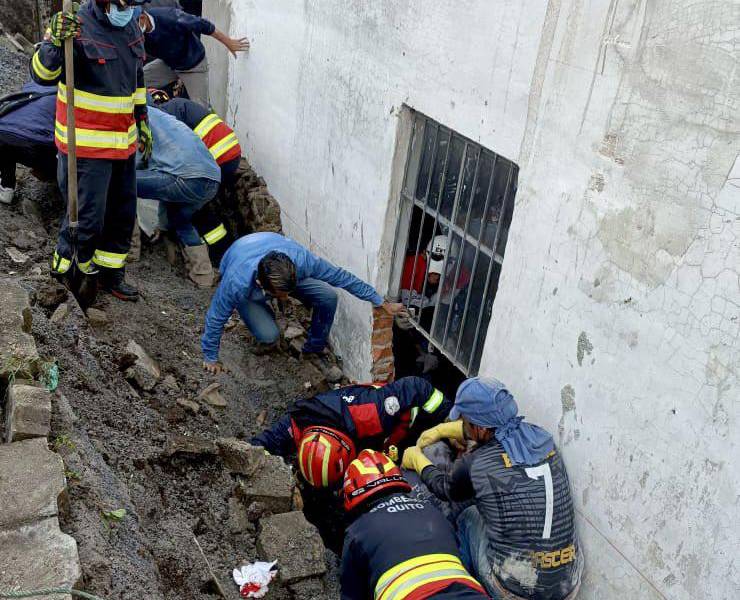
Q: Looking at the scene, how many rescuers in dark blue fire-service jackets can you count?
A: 4